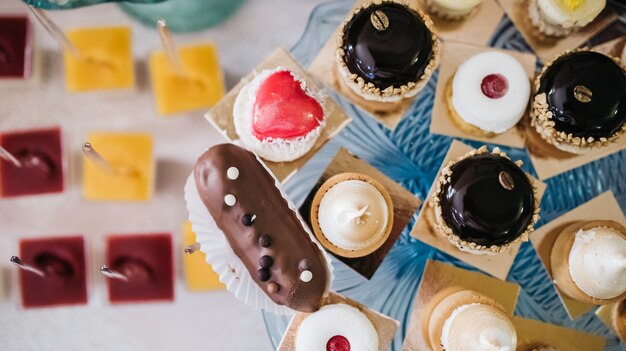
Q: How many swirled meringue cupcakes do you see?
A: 3